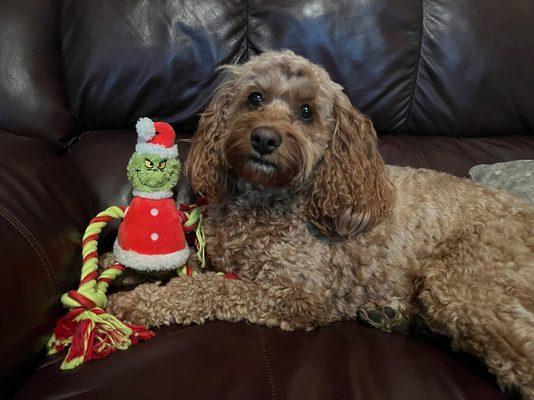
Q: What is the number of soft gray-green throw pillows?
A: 1